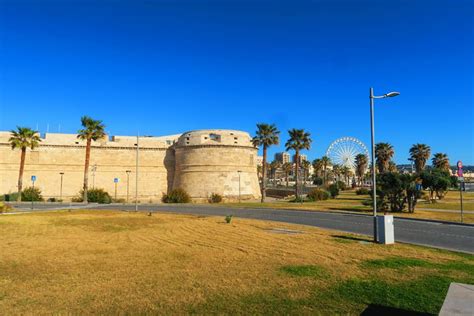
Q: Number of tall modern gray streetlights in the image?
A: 1